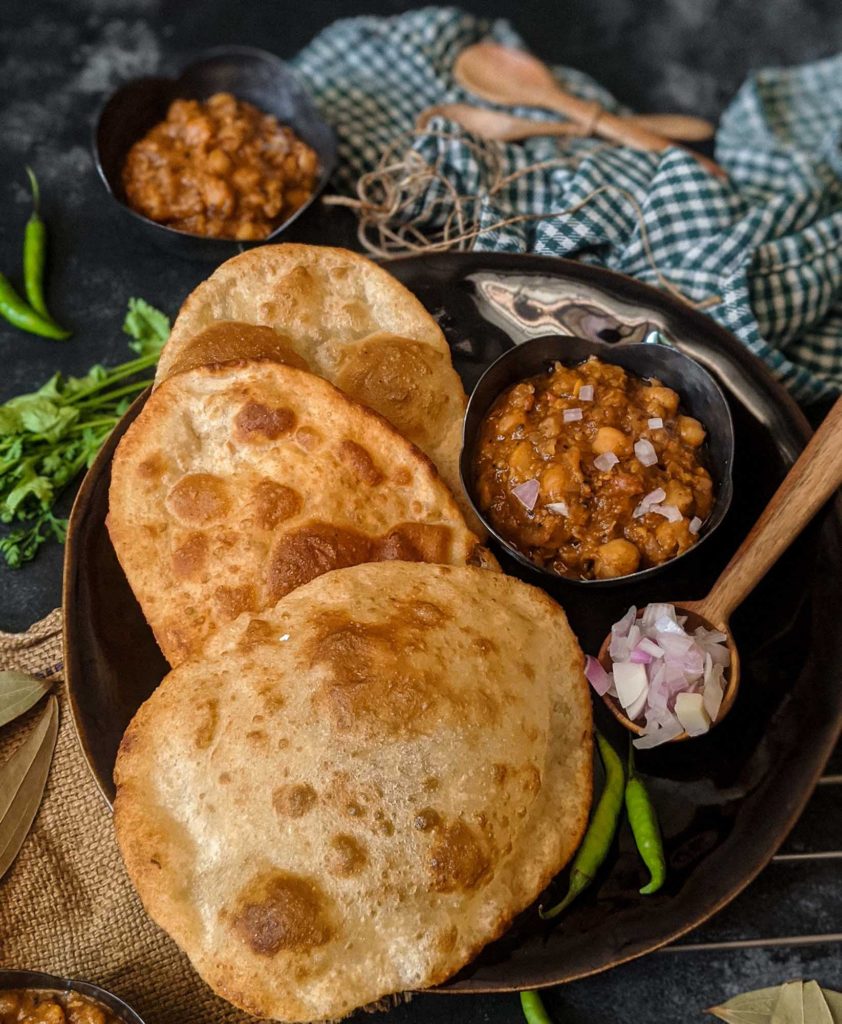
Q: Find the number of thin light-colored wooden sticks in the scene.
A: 3